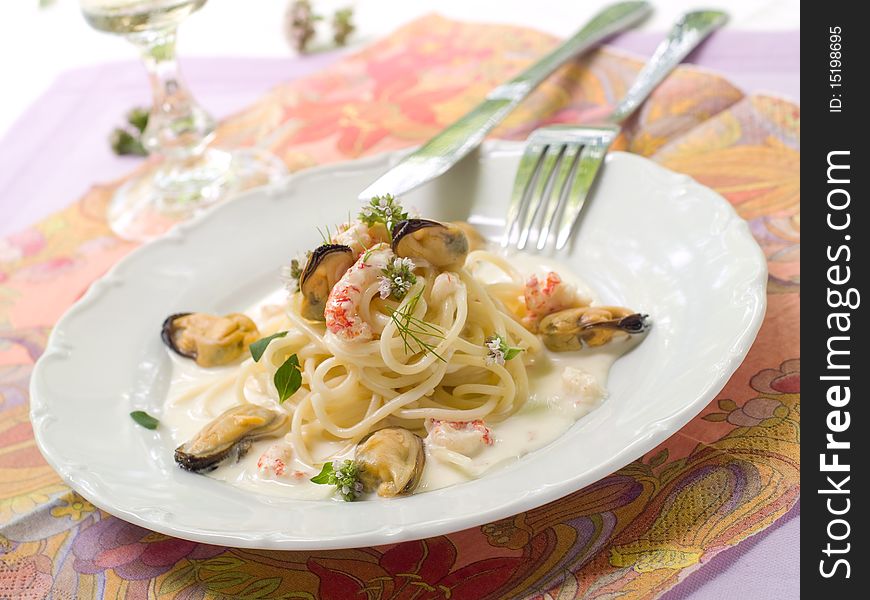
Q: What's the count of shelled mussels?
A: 6